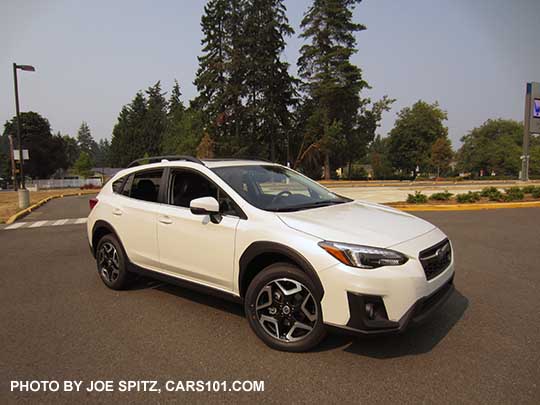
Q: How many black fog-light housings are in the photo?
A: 1